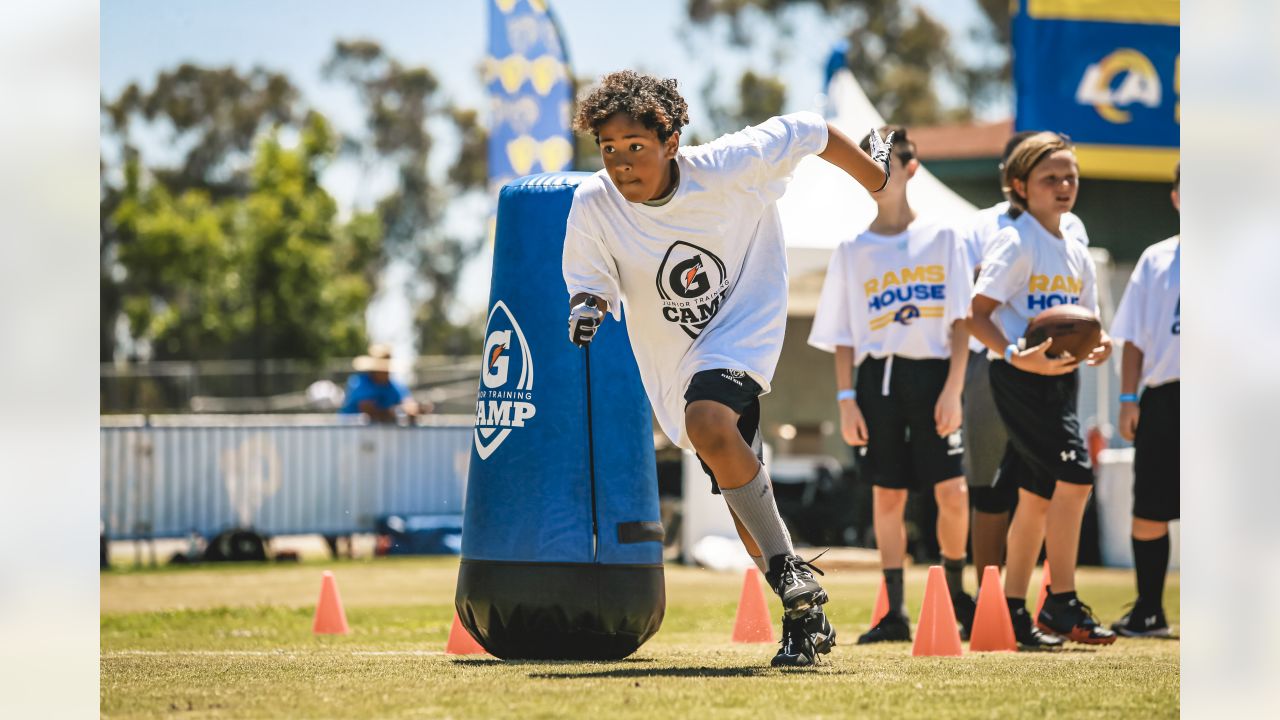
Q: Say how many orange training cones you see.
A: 7